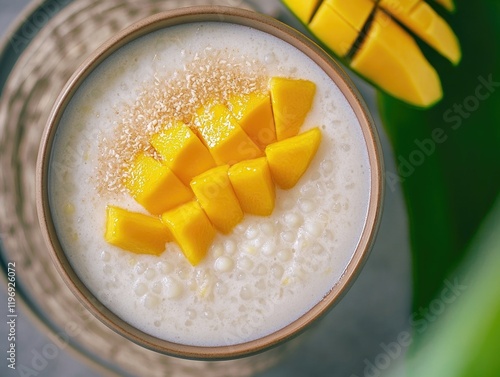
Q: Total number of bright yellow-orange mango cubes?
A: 10